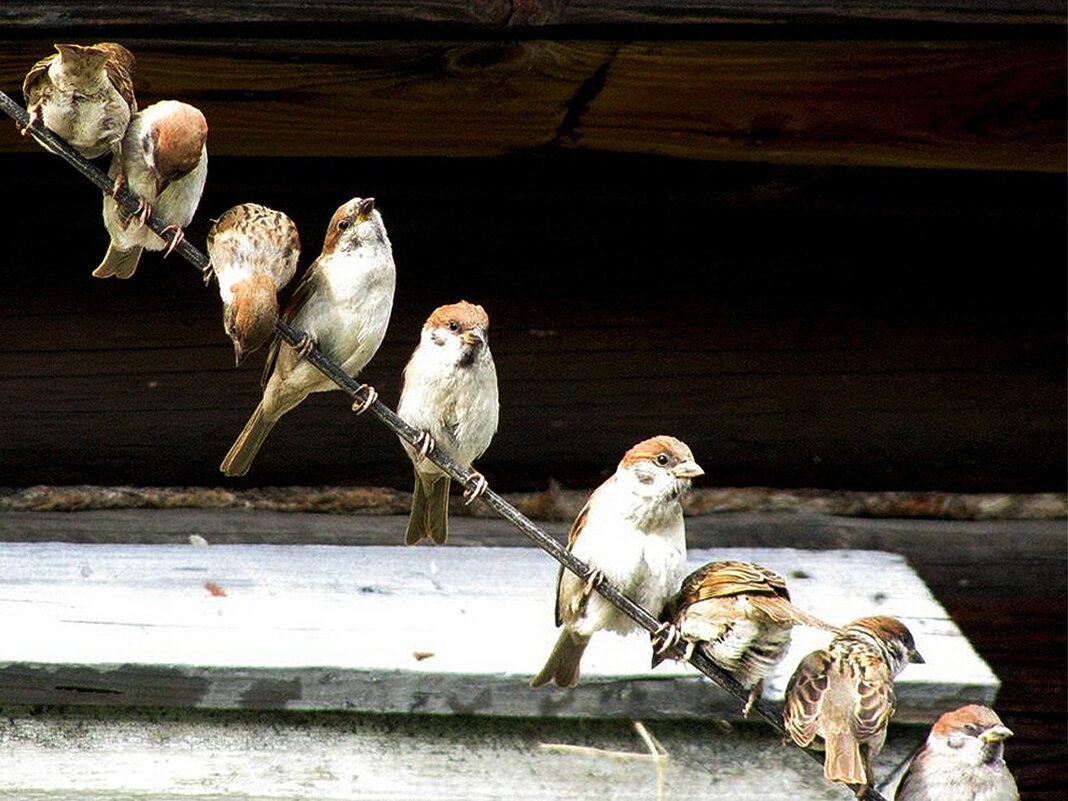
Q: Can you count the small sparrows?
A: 9